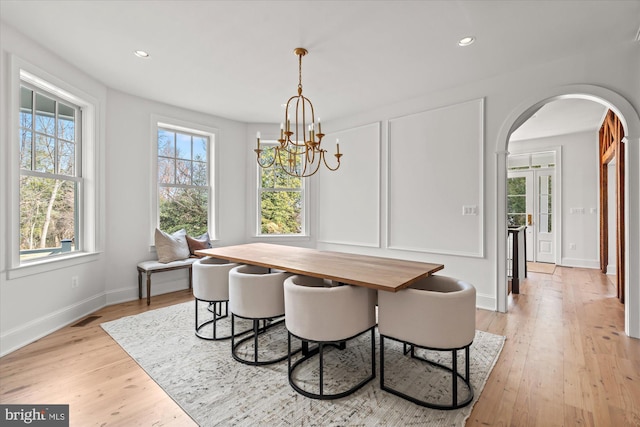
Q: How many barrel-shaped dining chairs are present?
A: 4